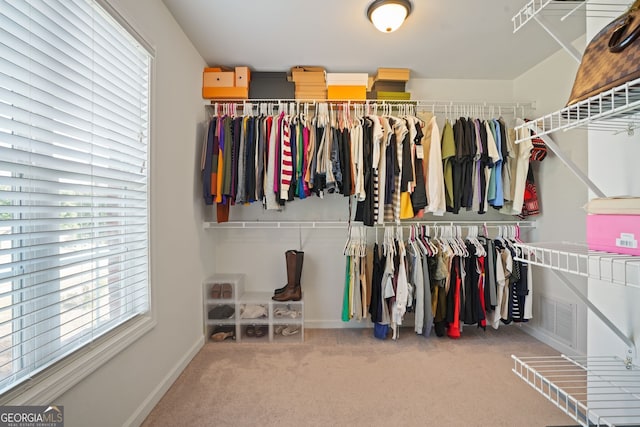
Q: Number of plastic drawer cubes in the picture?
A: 7